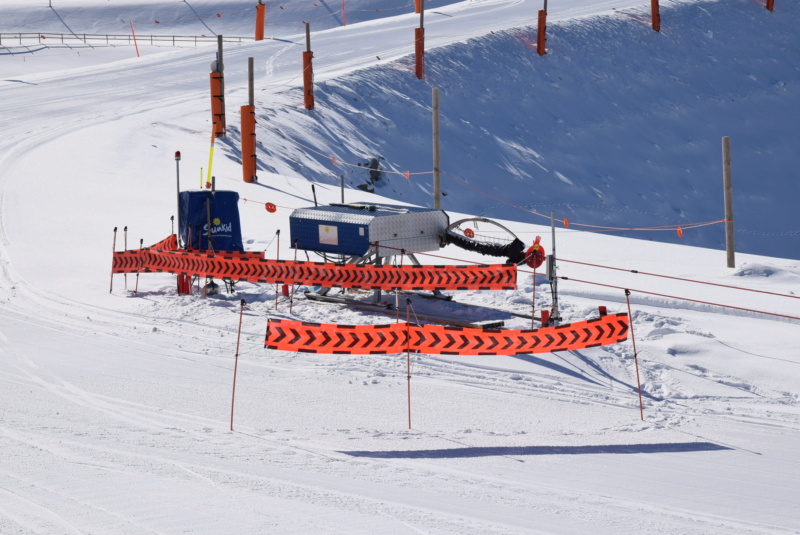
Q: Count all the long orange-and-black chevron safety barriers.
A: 2